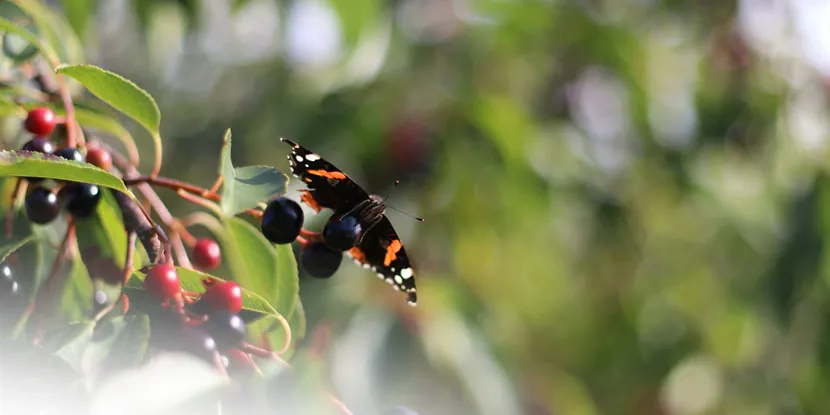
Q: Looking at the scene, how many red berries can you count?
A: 5